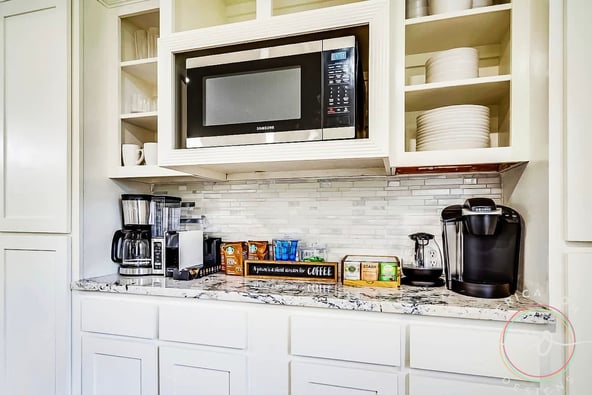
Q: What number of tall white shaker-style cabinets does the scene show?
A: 2